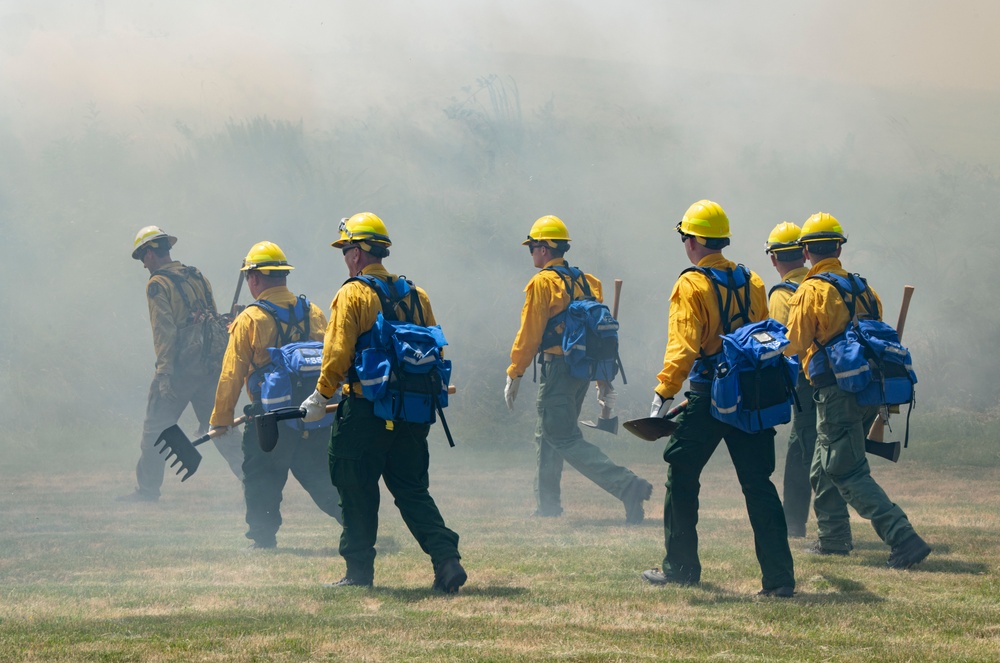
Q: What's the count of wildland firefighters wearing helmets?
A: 7